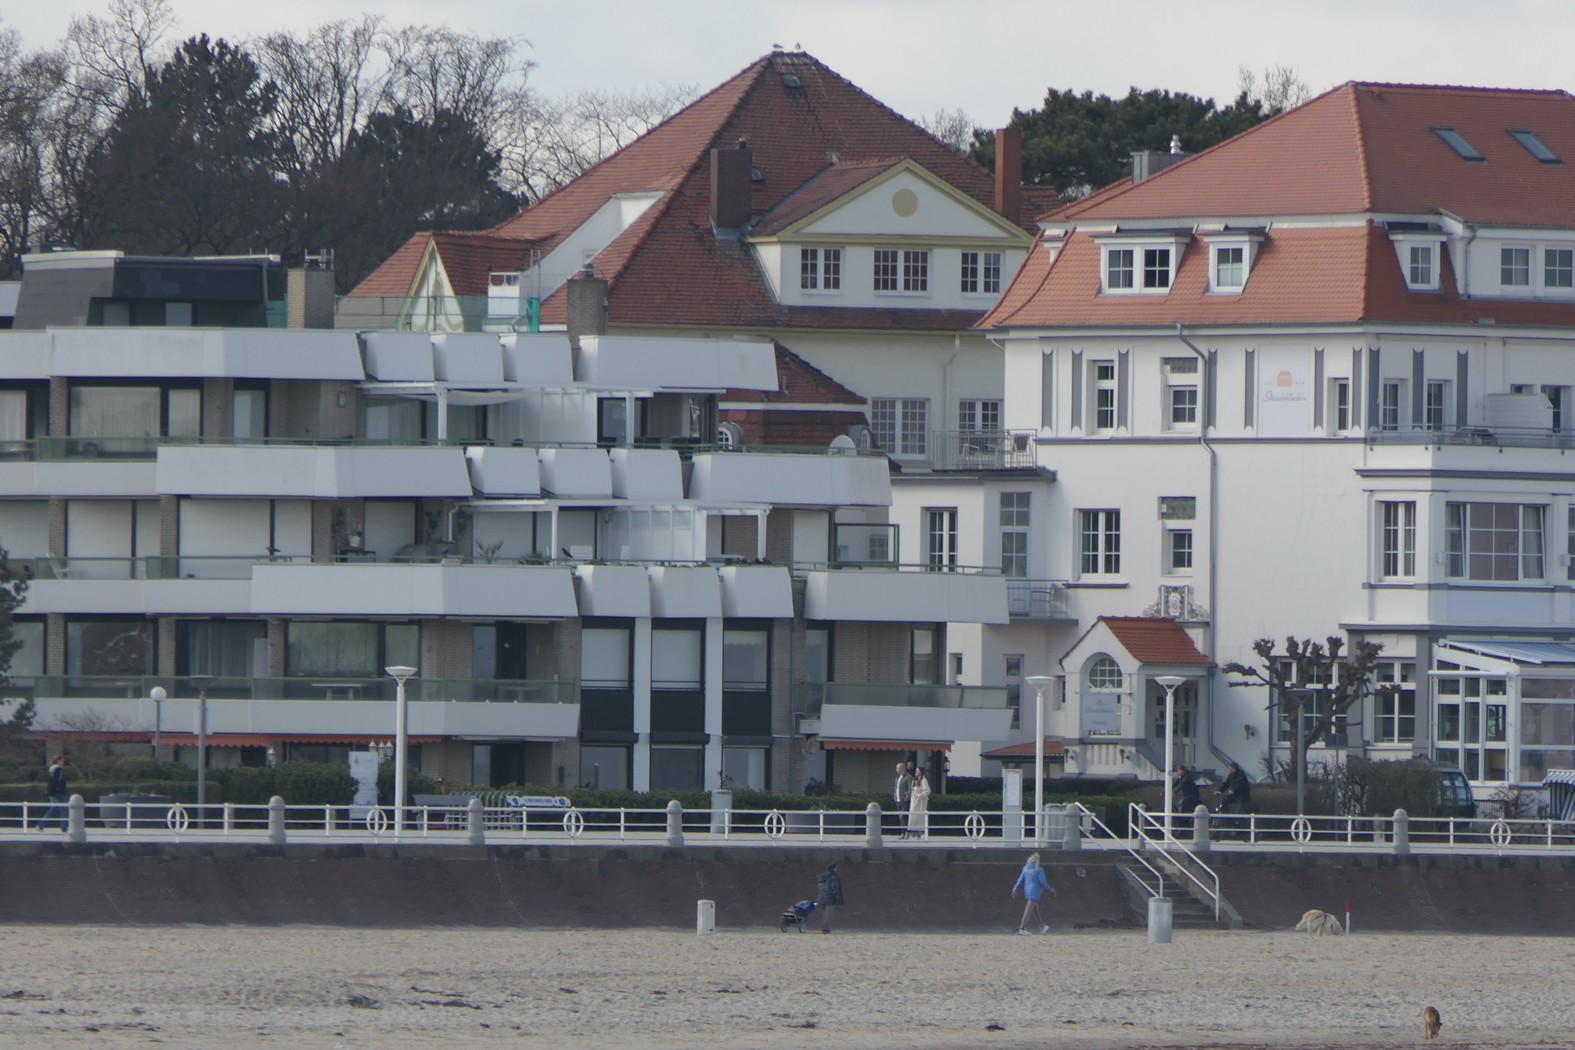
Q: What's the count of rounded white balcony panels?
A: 9